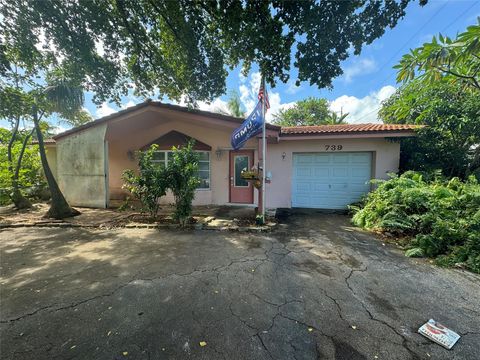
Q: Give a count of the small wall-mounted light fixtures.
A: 3